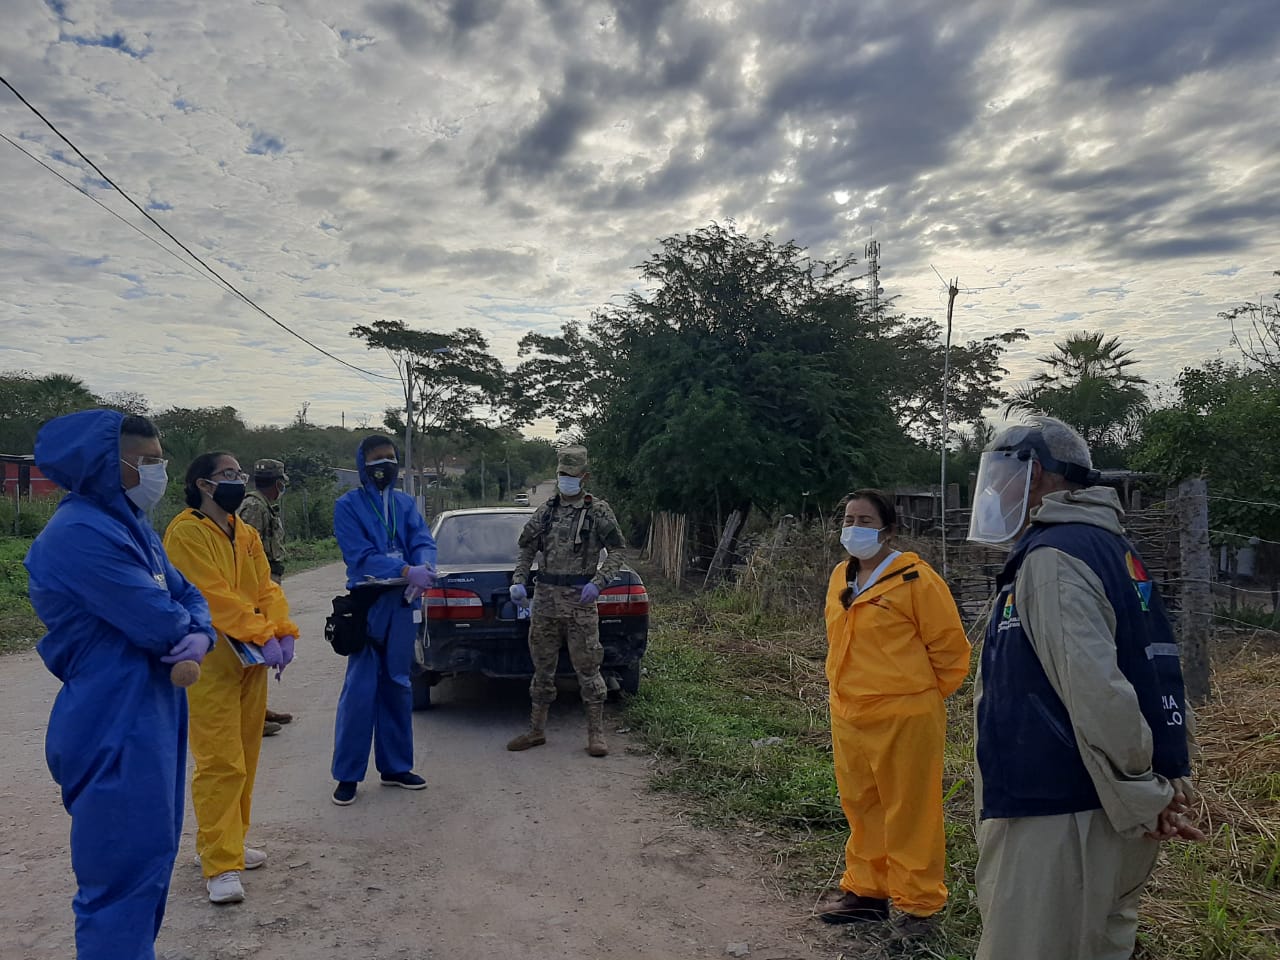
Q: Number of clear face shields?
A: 1